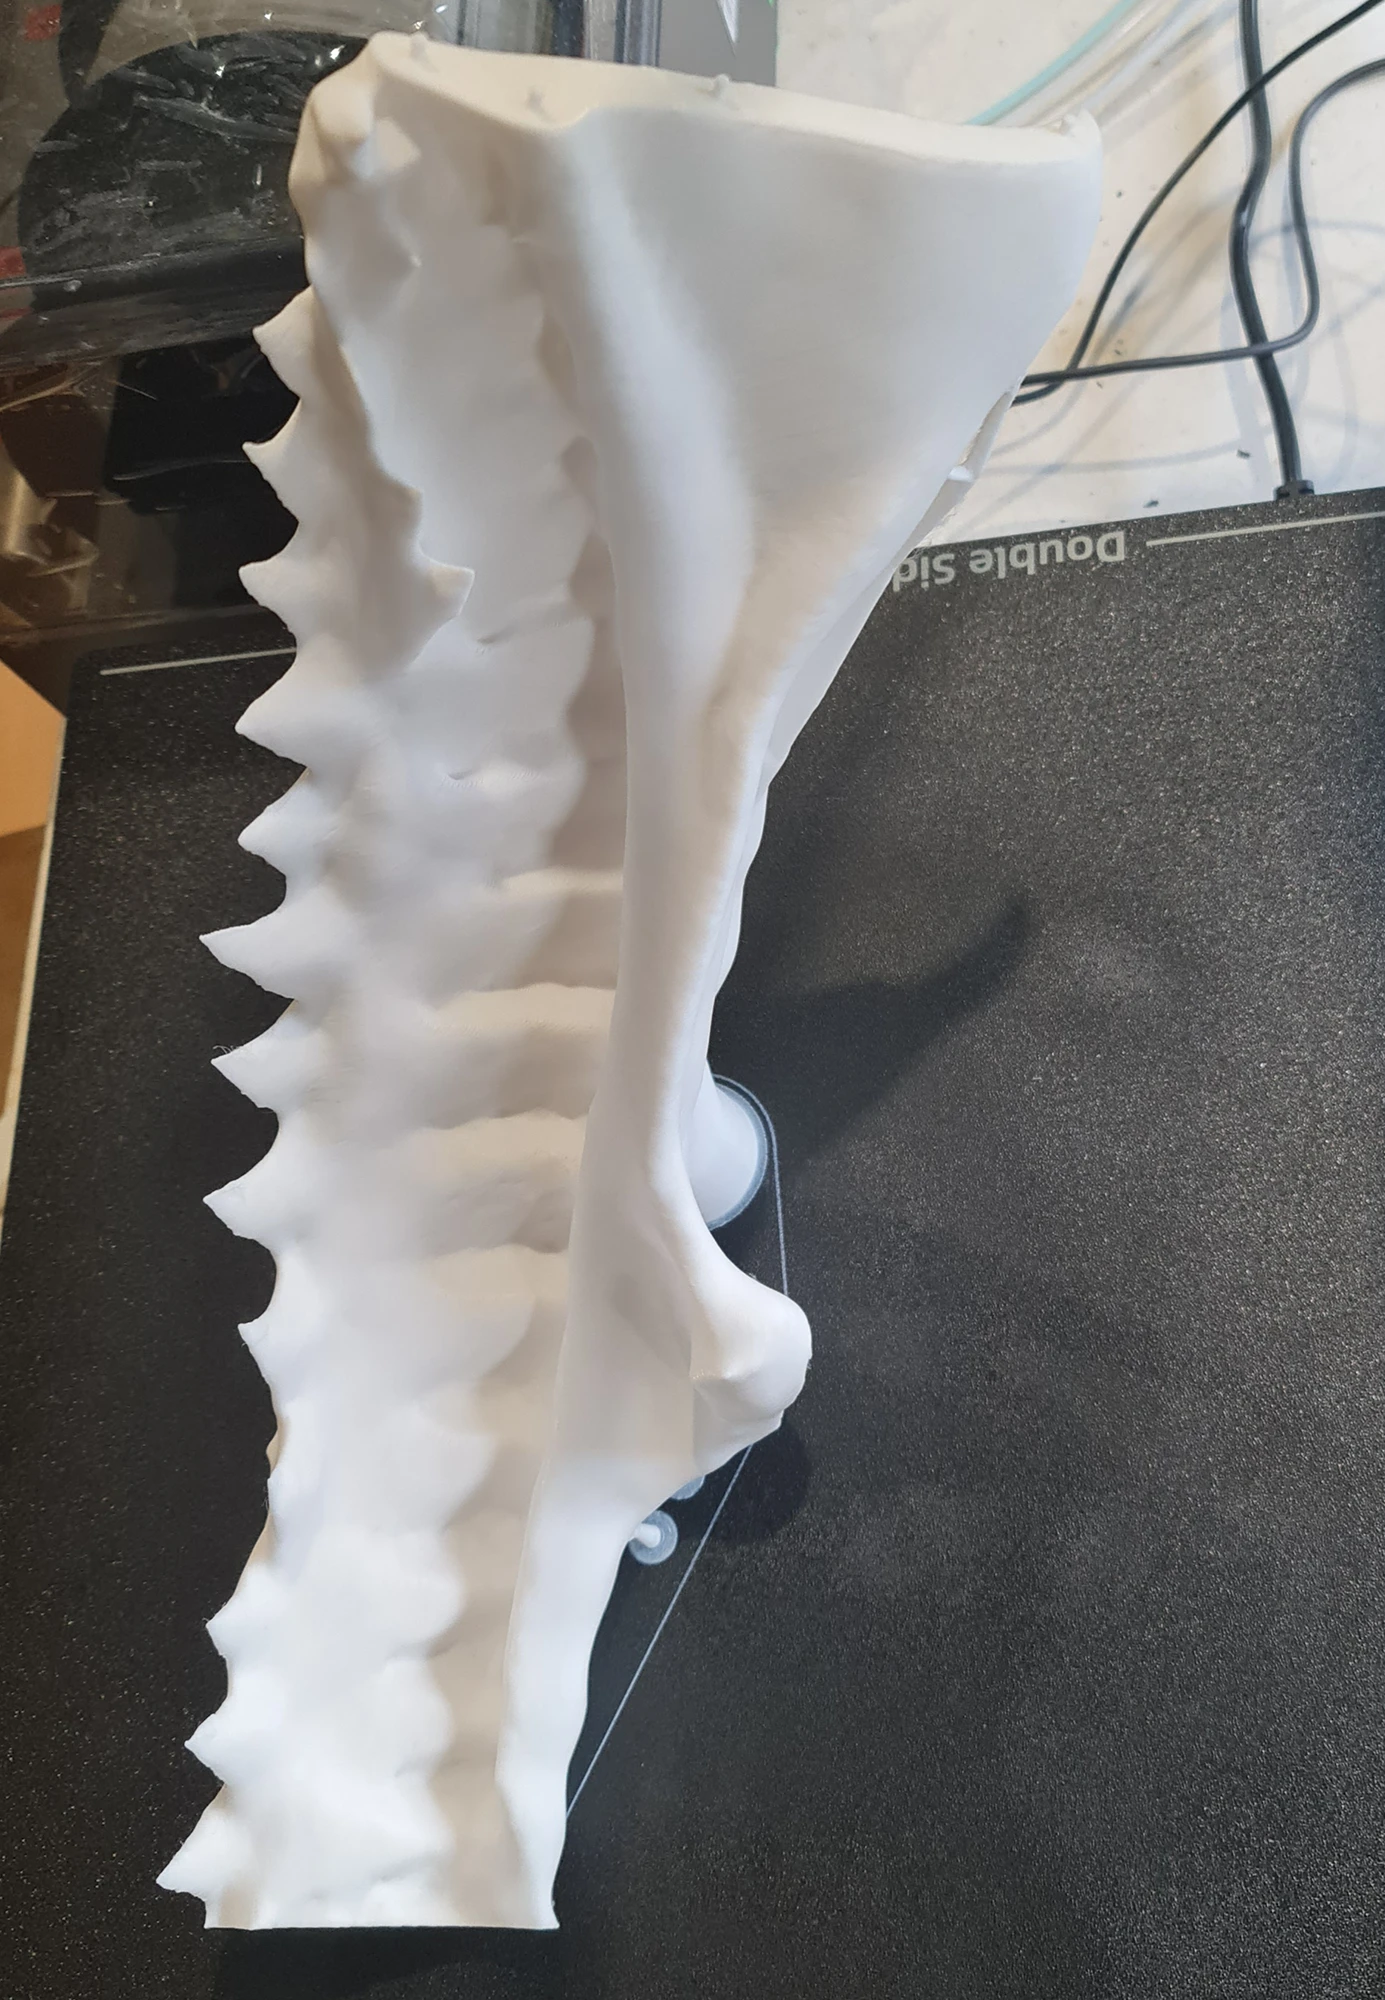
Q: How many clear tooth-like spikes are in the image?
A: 12